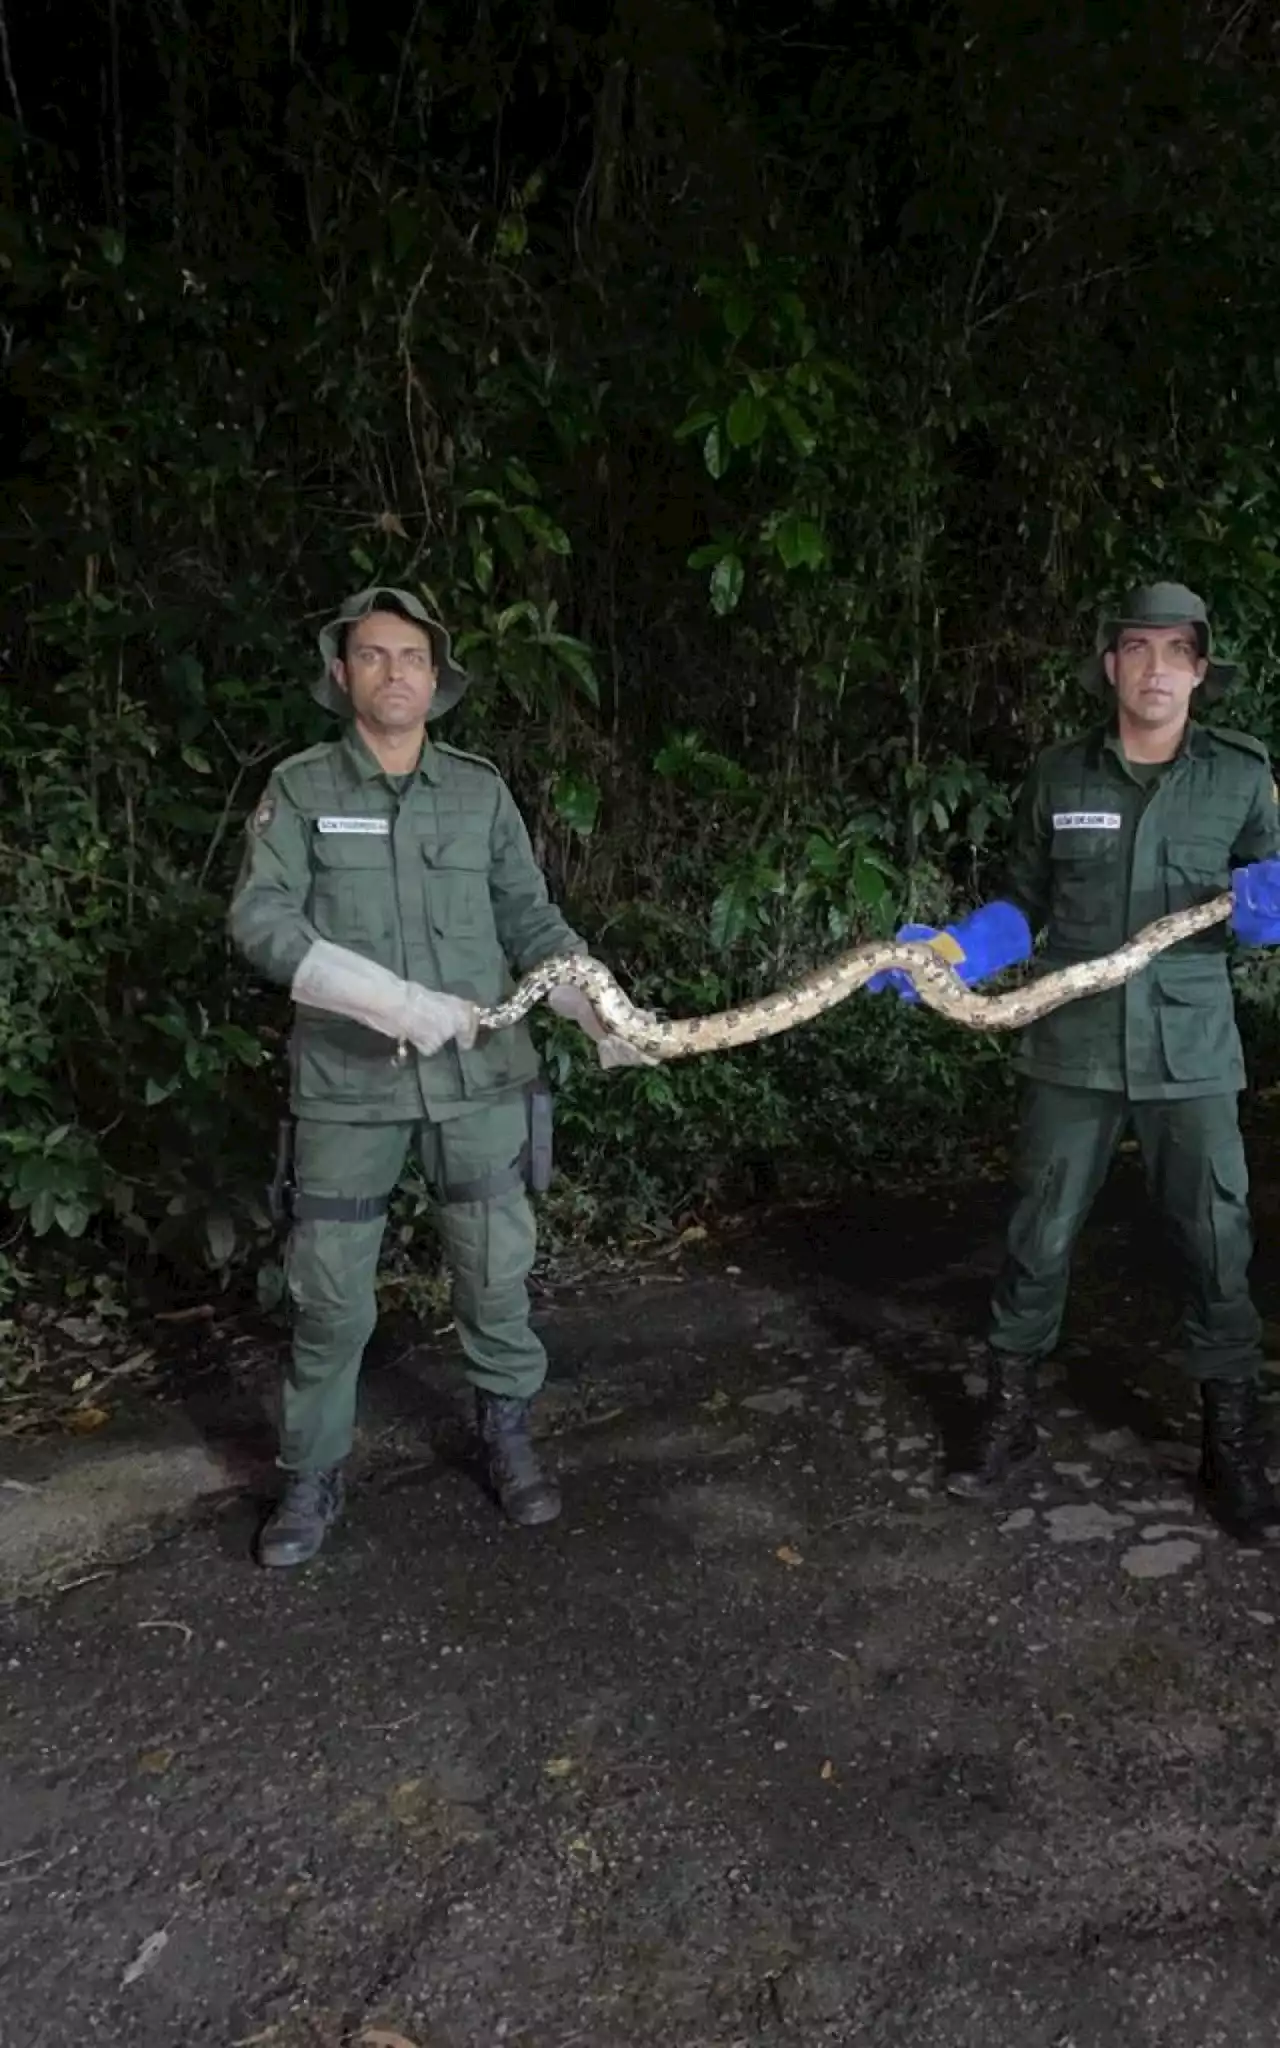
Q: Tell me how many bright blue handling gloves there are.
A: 2